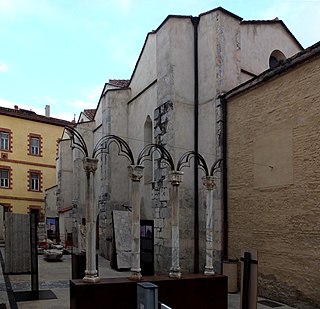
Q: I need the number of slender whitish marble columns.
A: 4